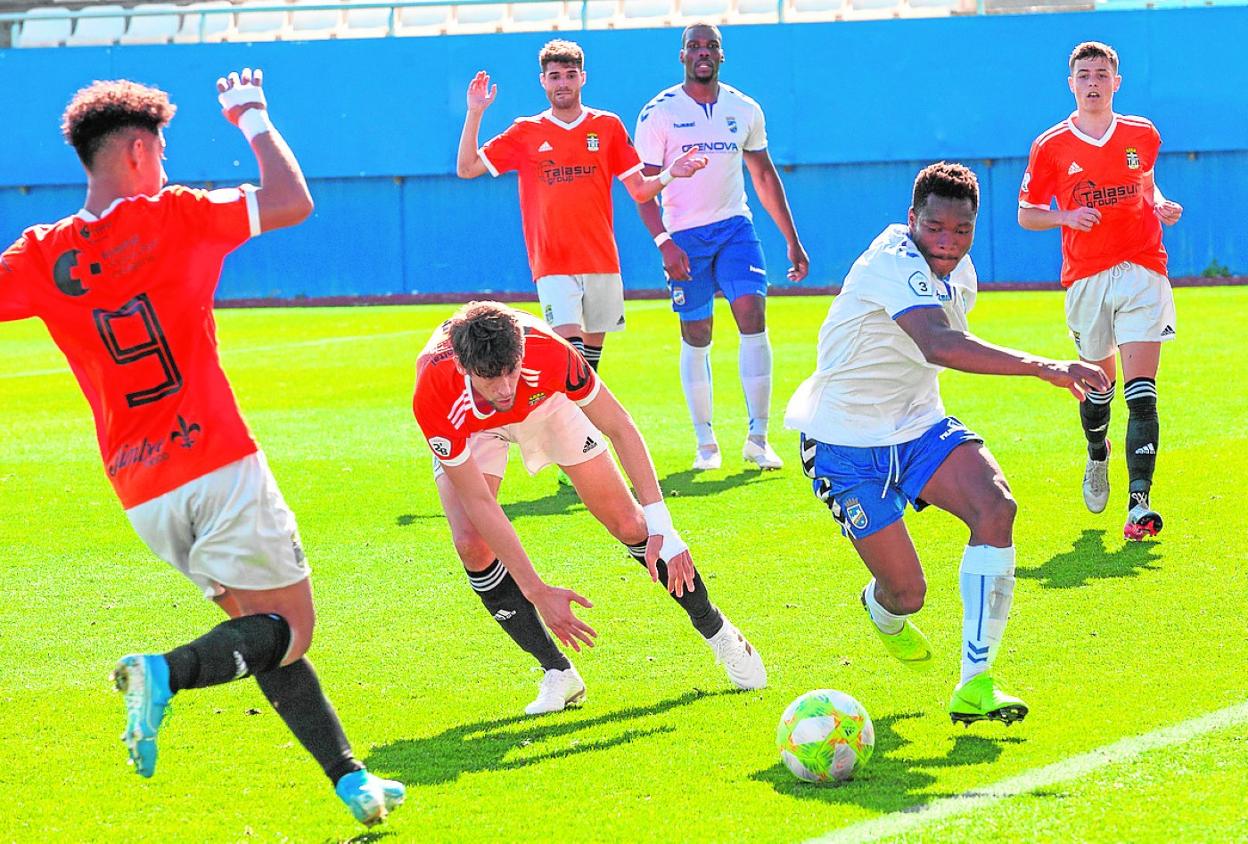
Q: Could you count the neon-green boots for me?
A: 2